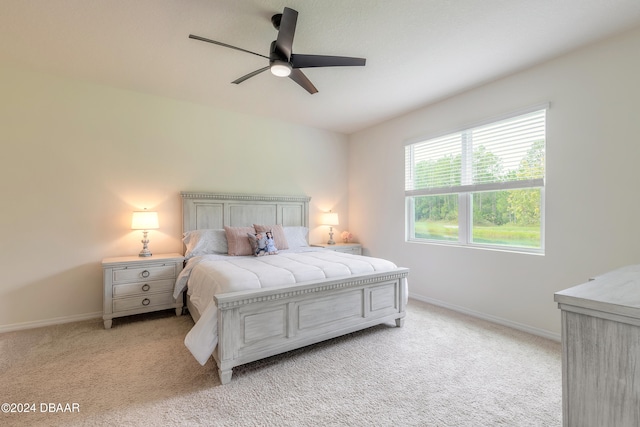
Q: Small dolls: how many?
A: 2